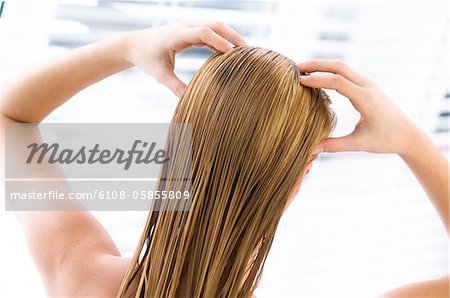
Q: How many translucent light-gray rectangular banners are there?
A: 2